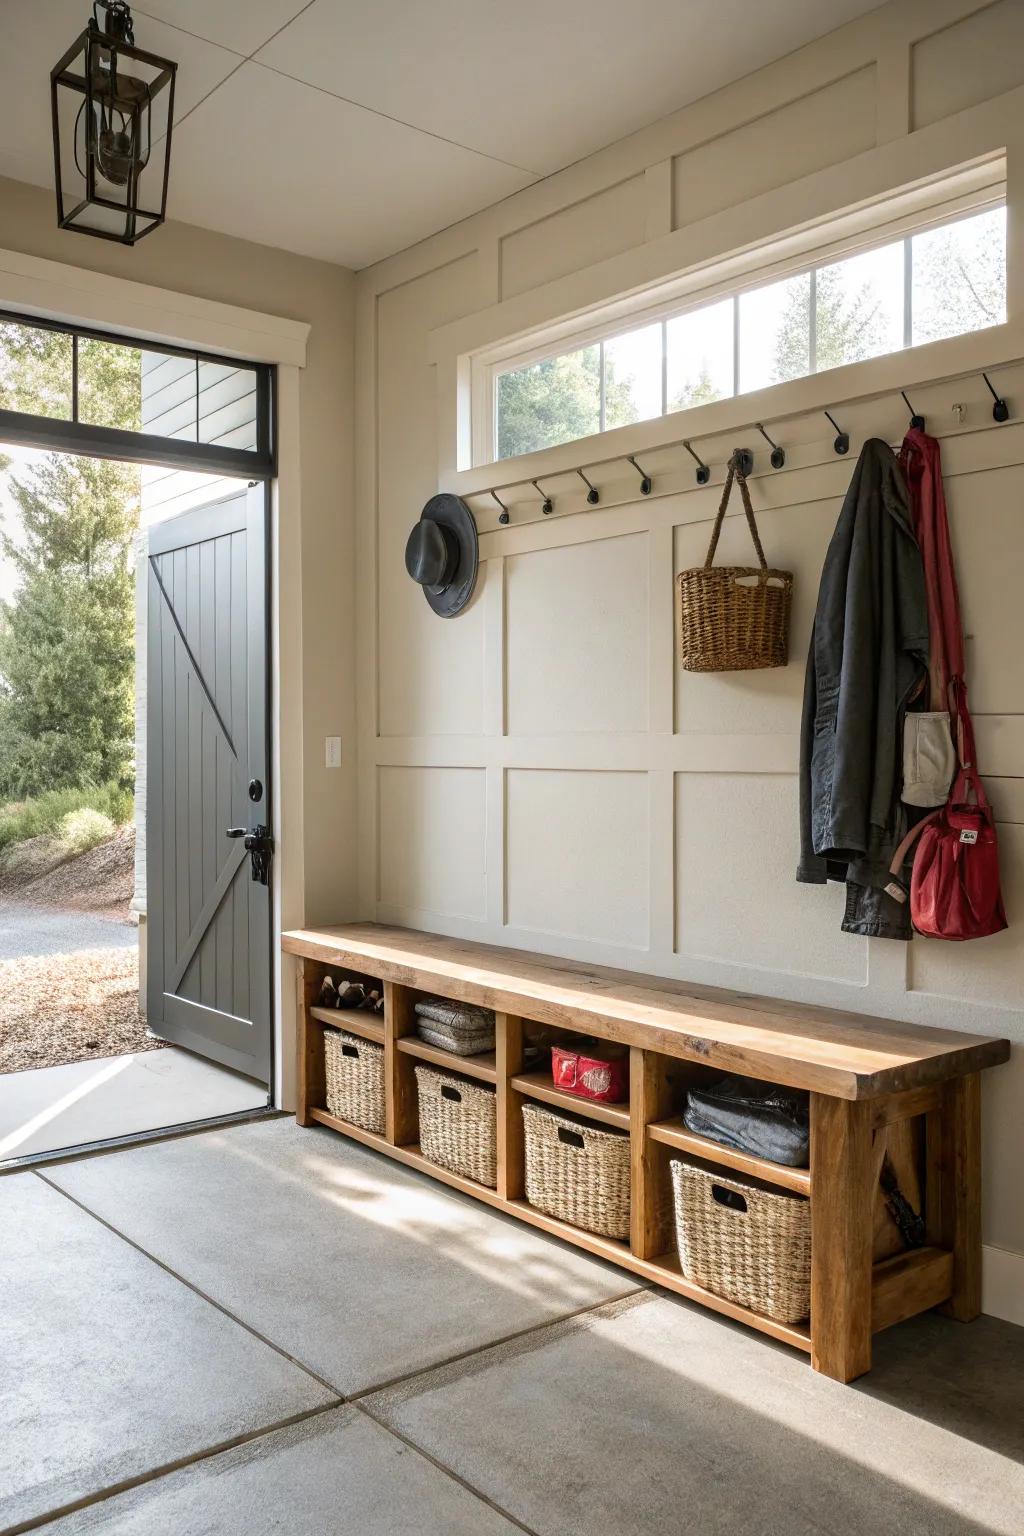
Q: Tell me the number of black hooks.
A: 10